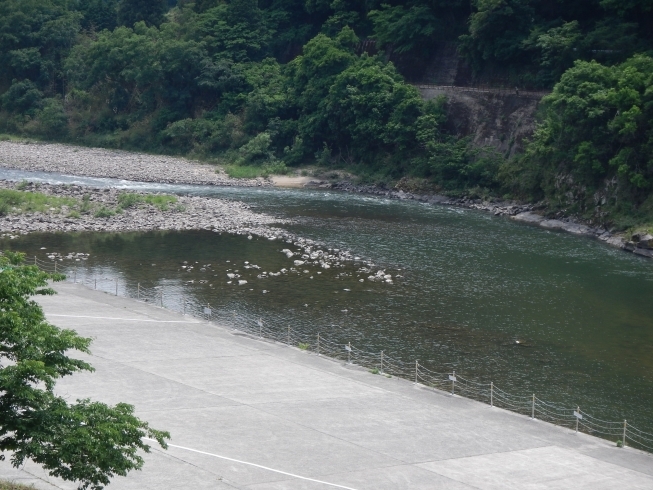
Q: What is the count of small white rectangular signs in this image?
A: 5